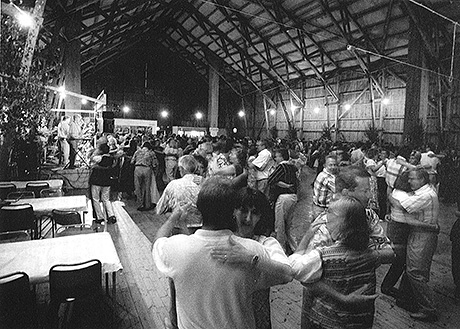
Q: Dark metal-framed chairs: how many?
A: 6